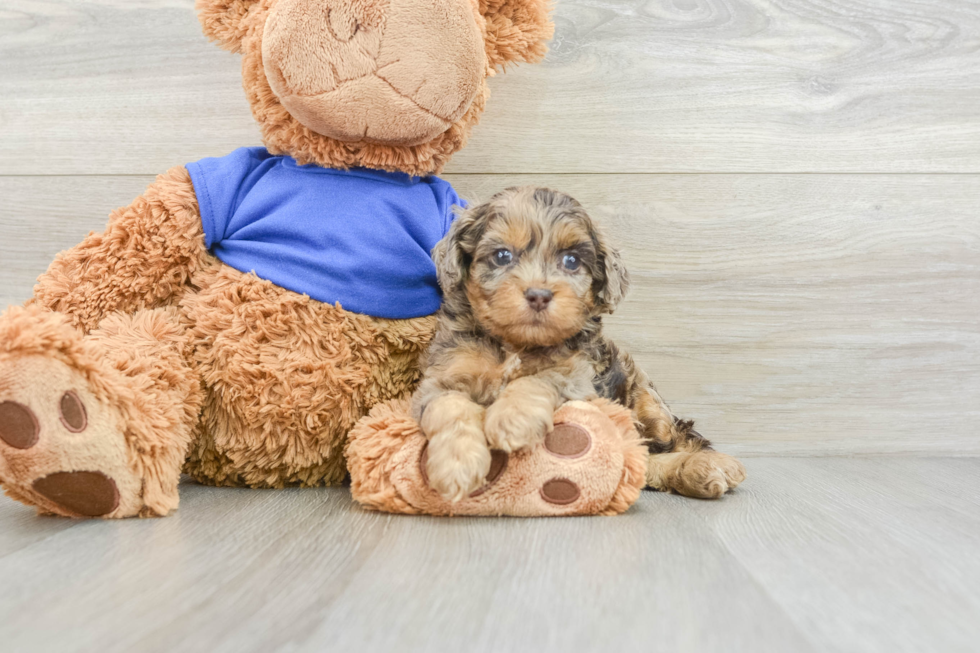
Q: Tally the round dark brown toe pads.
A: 4